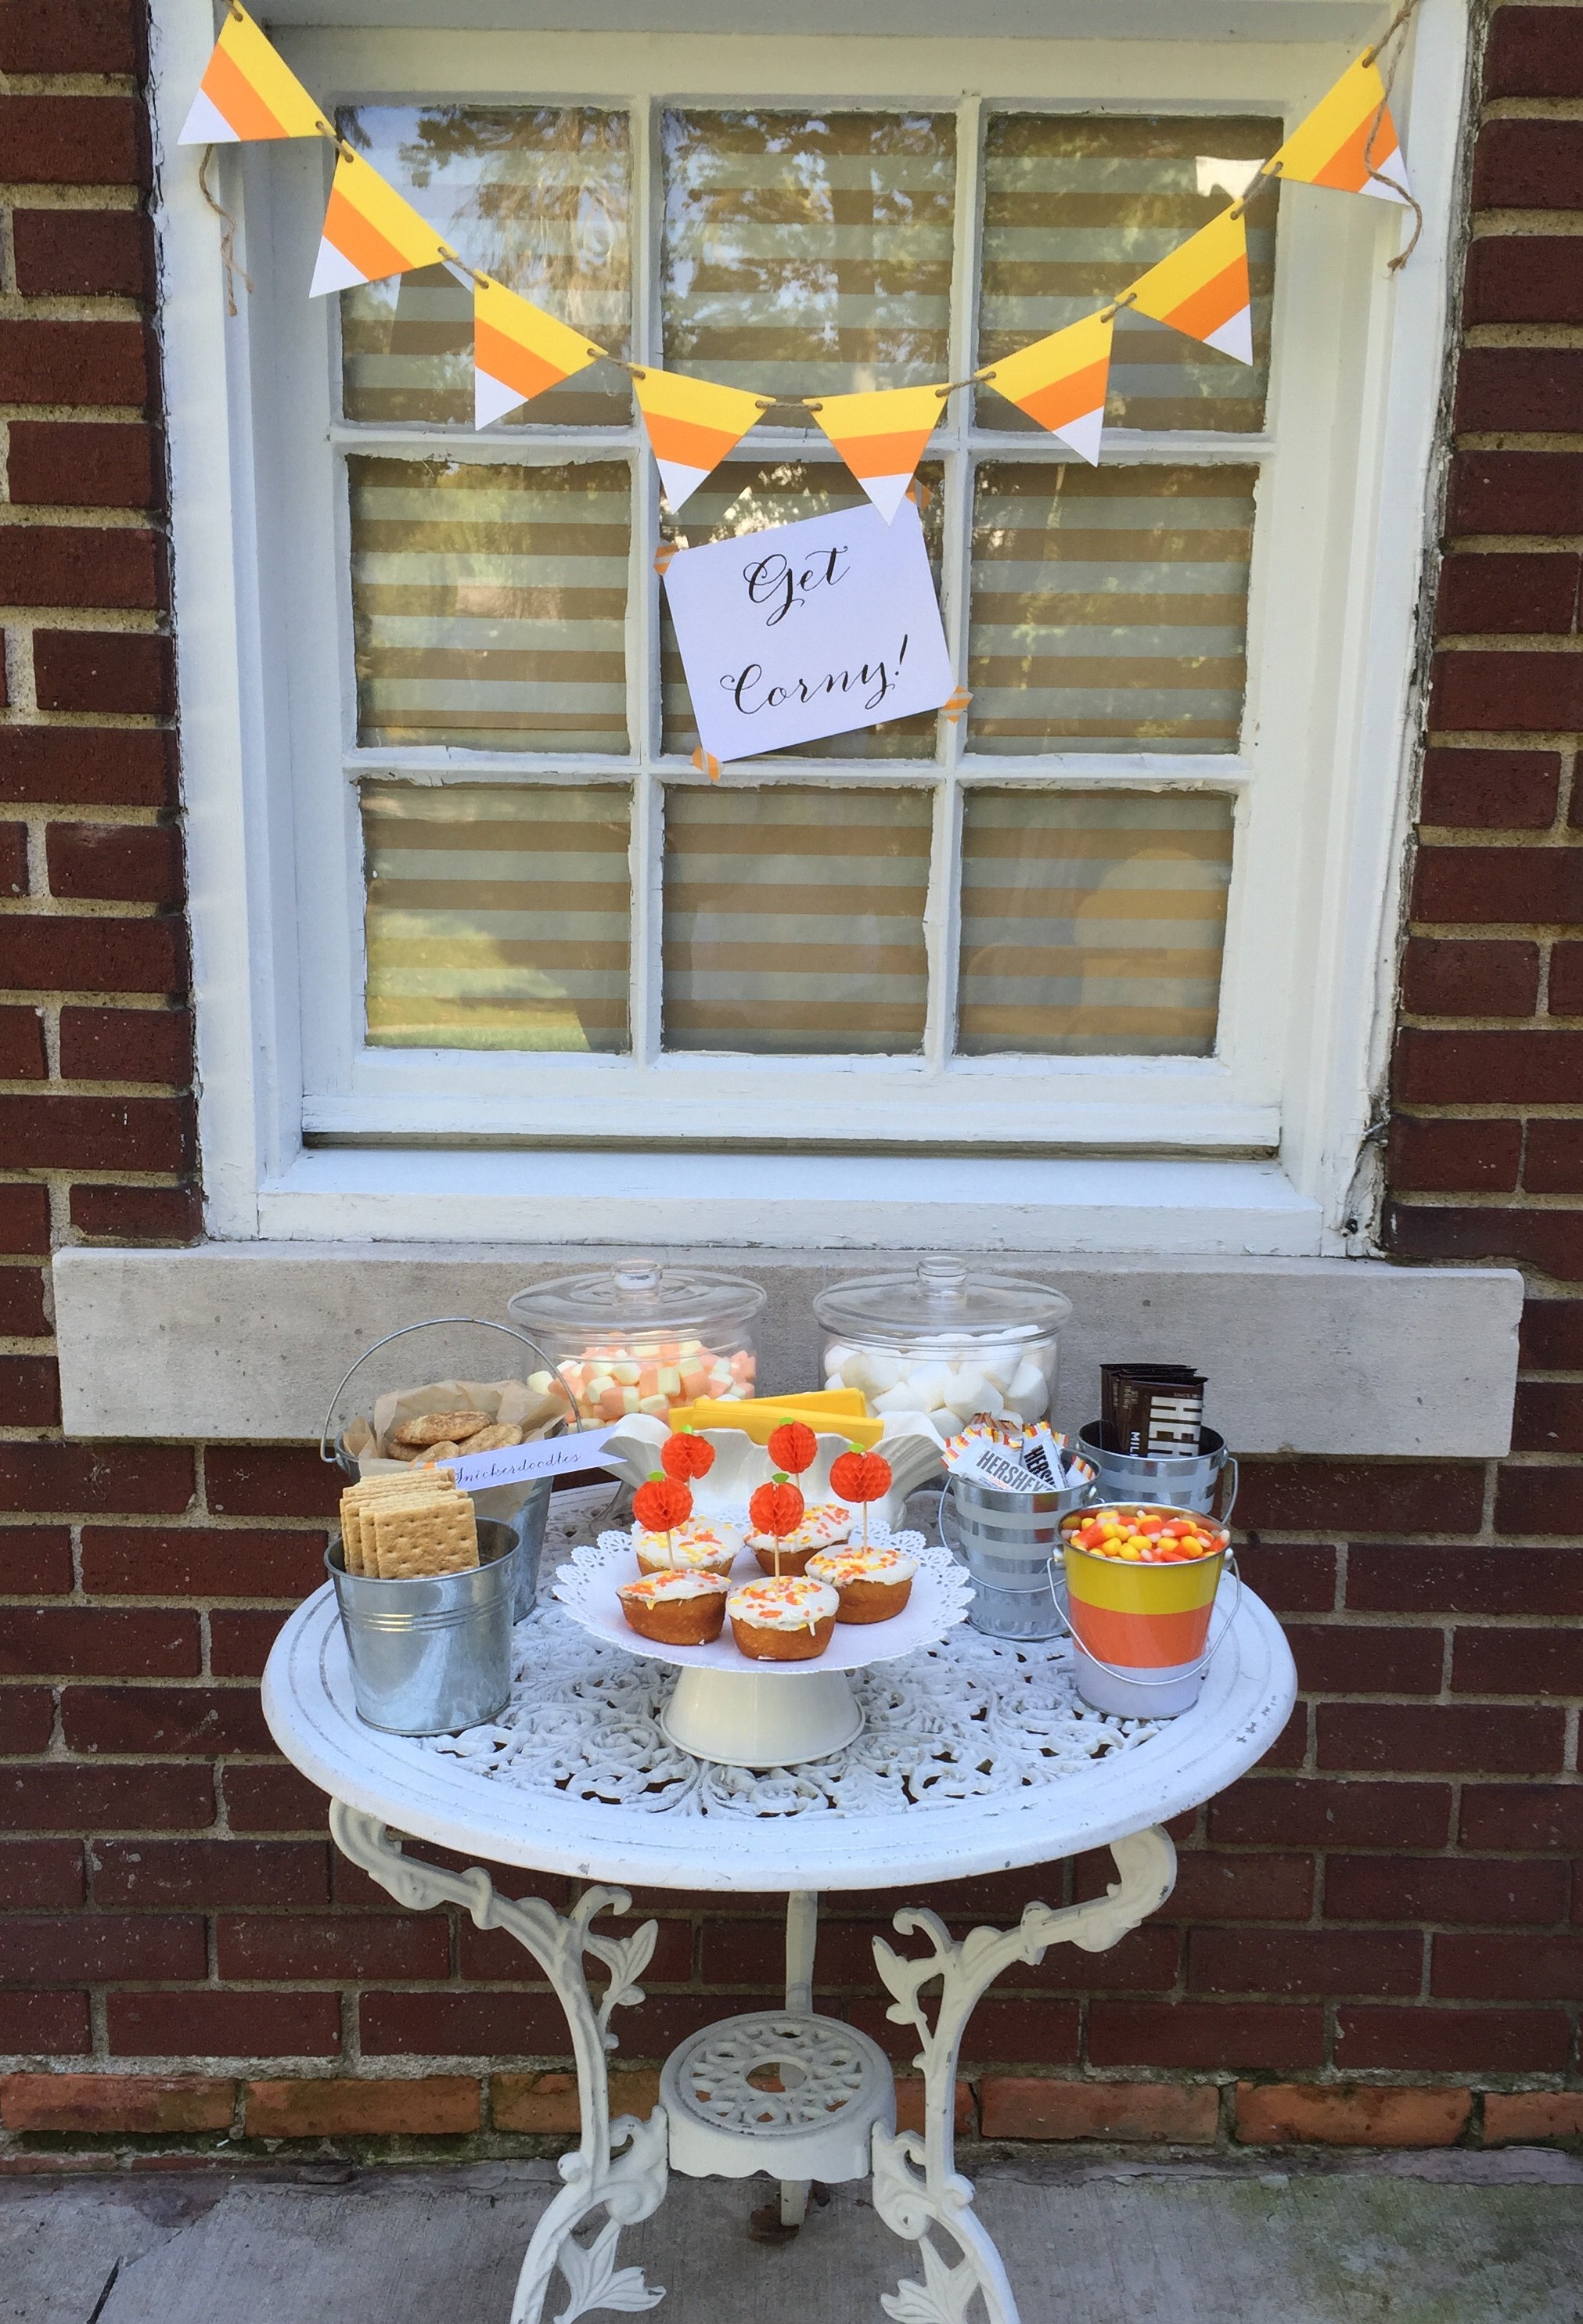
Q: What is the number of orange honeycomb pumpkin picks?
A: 5